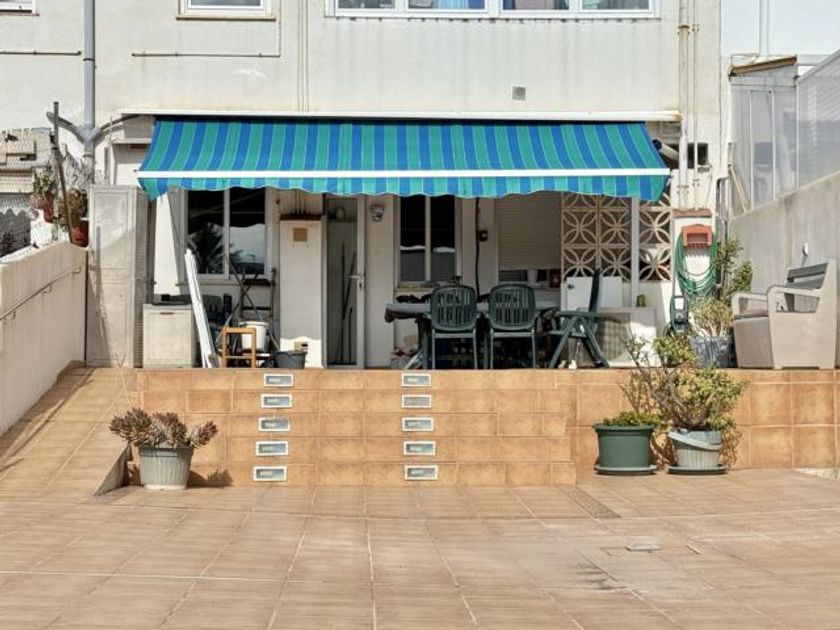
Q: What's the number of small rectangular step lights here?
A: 10